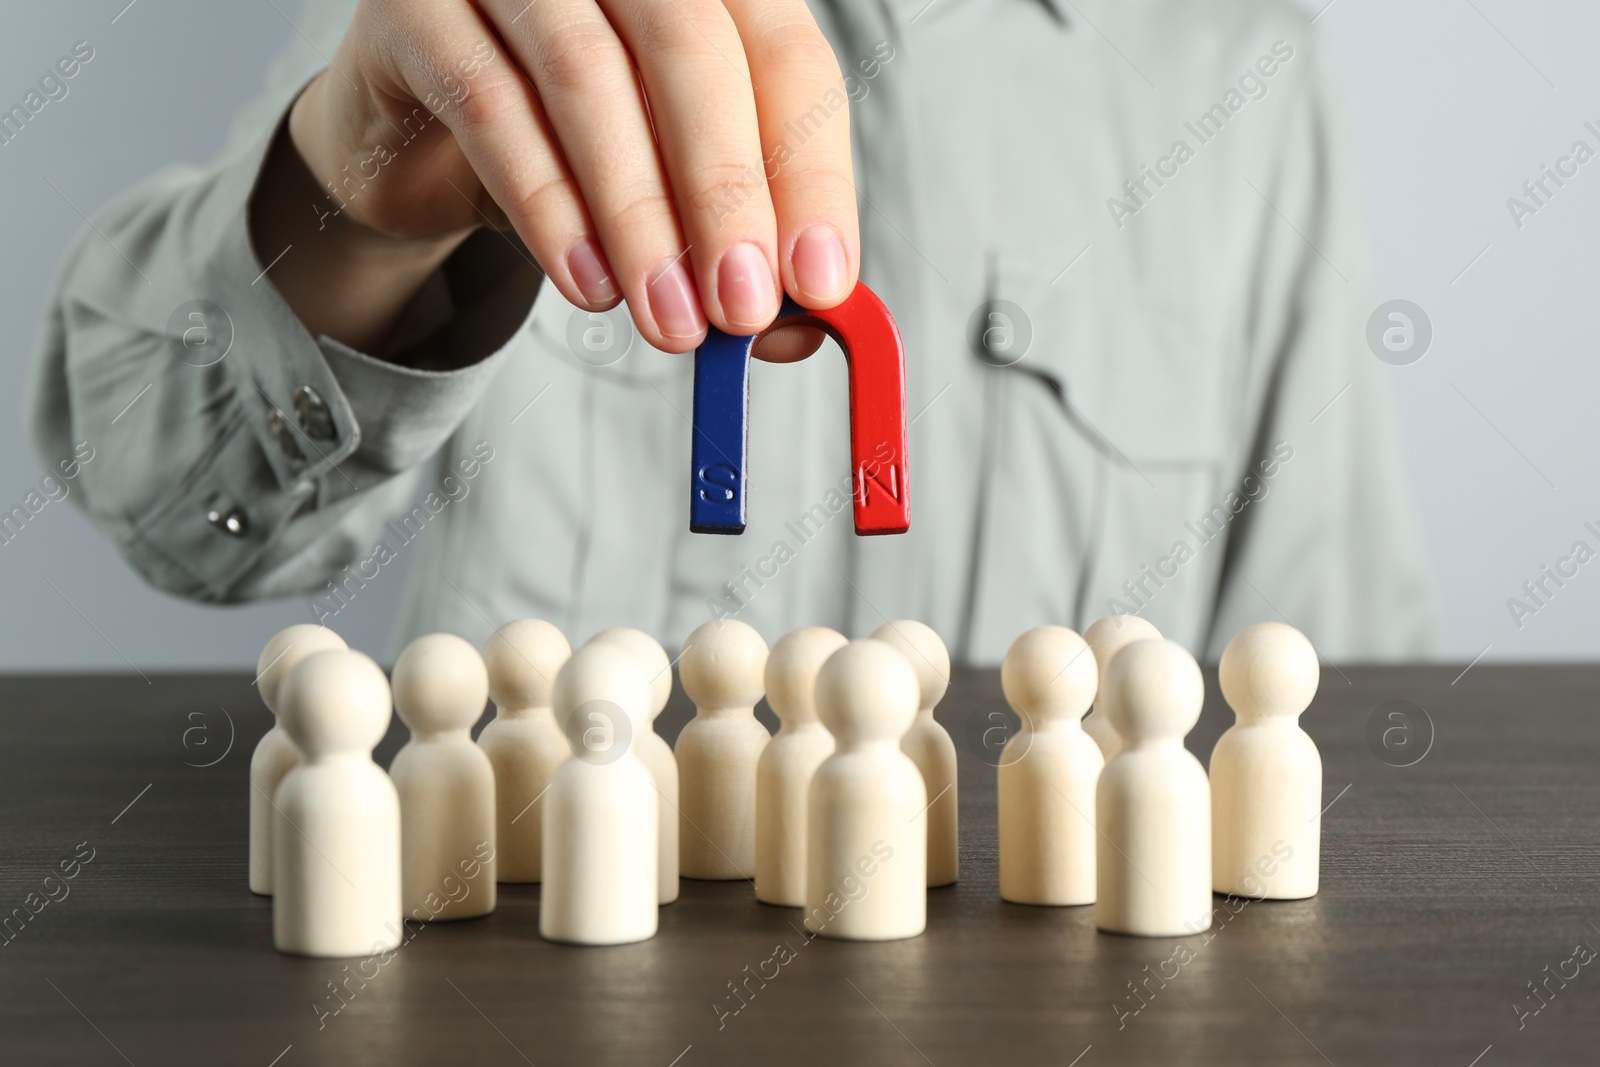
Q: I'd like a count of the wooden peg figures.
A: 14